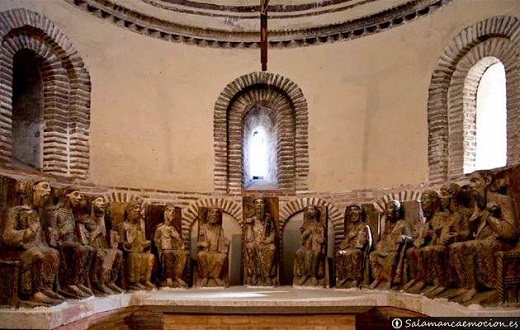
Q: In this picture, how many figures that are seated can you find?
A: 13